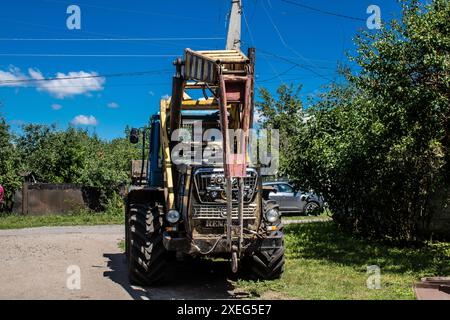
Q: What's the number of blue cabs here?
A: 1